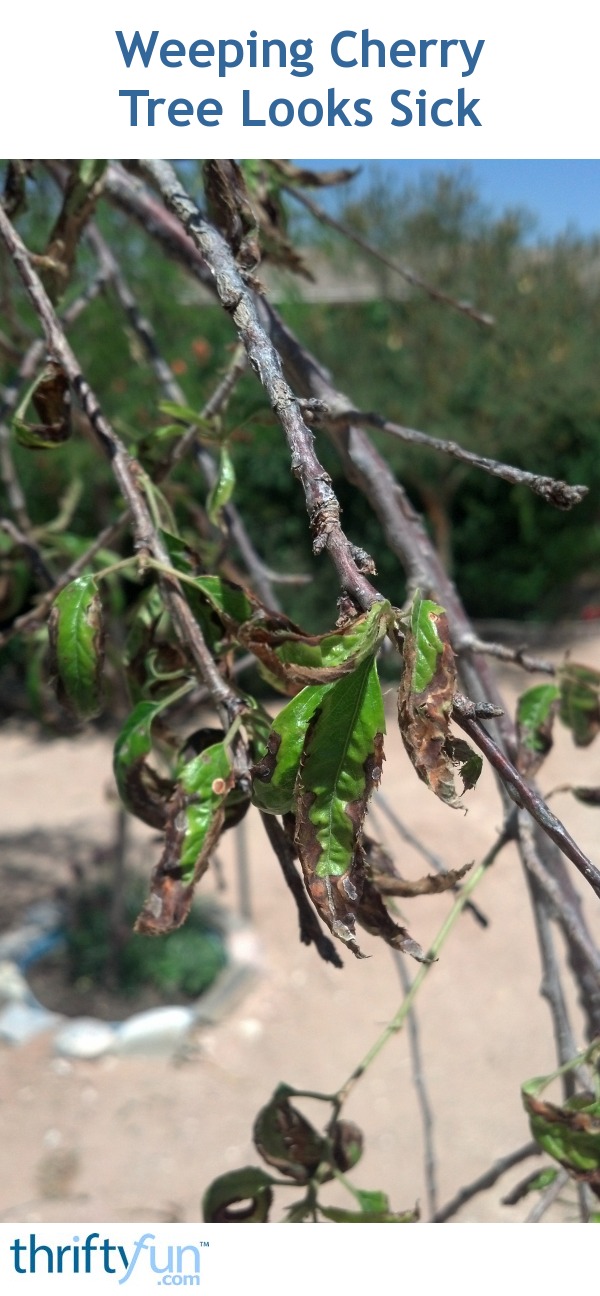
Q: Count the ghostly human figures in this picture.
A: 0